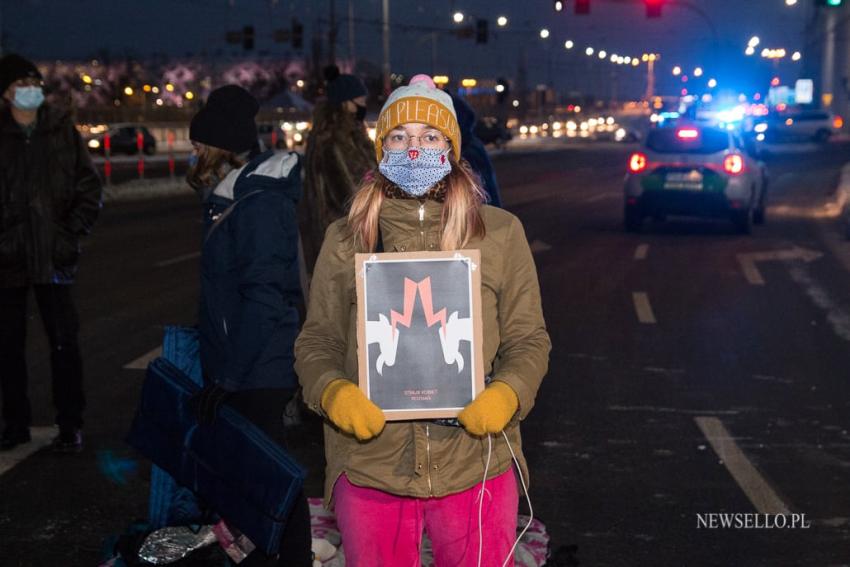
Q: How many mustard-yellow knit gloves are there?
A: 2